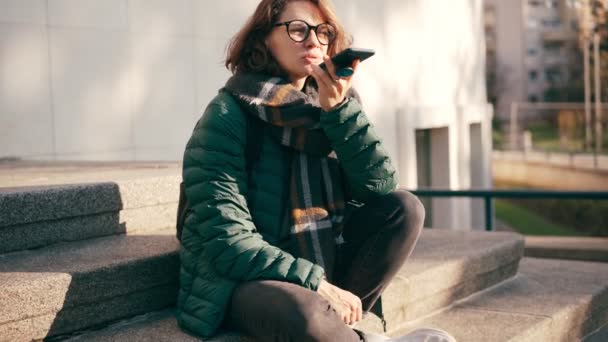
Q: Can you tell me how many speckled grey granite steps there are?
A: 3